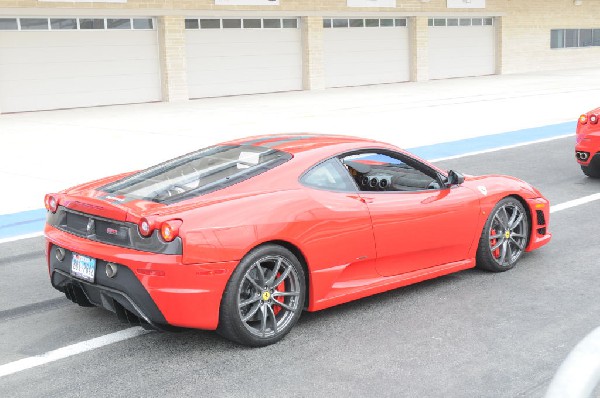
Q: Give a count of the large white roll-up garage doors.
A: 4